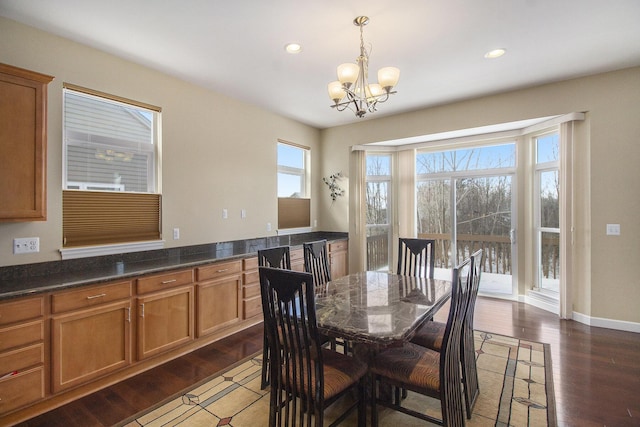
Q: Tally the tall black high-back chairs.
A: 6